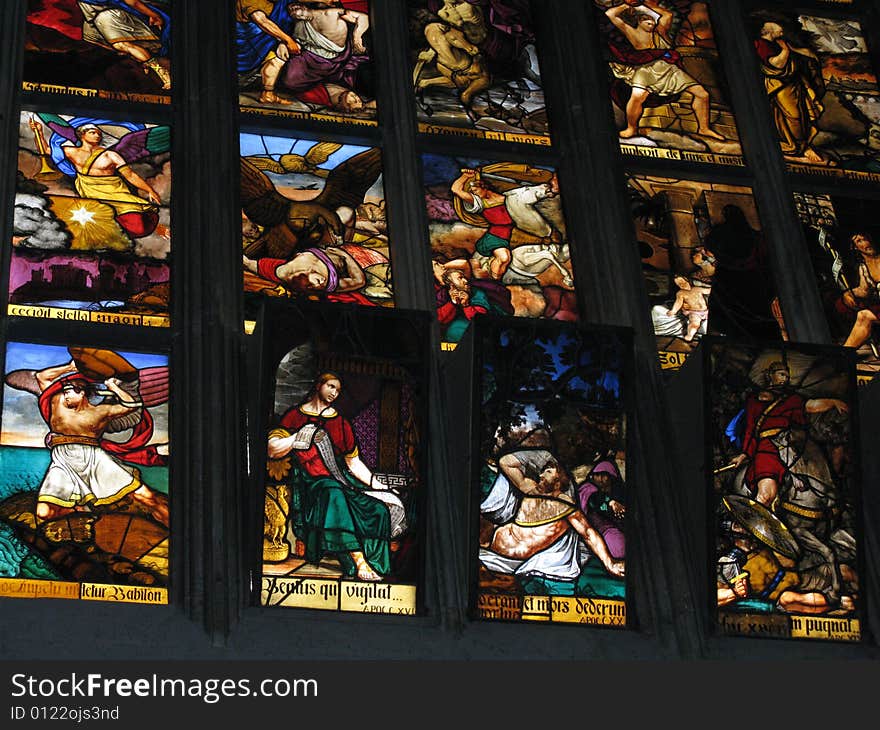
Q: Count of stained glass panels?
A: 14